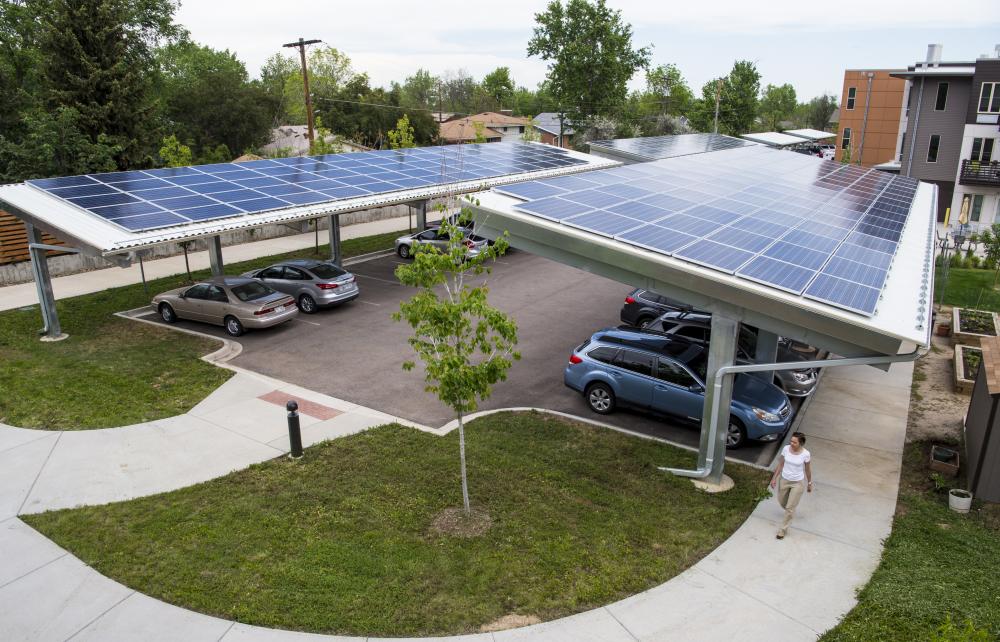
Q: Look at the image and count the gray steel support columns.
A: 6